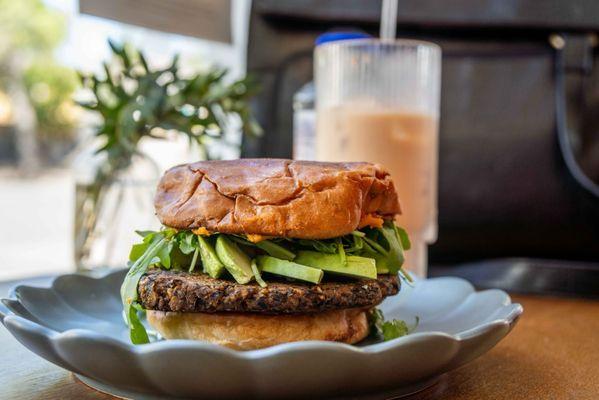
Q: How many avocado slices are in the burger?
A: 5